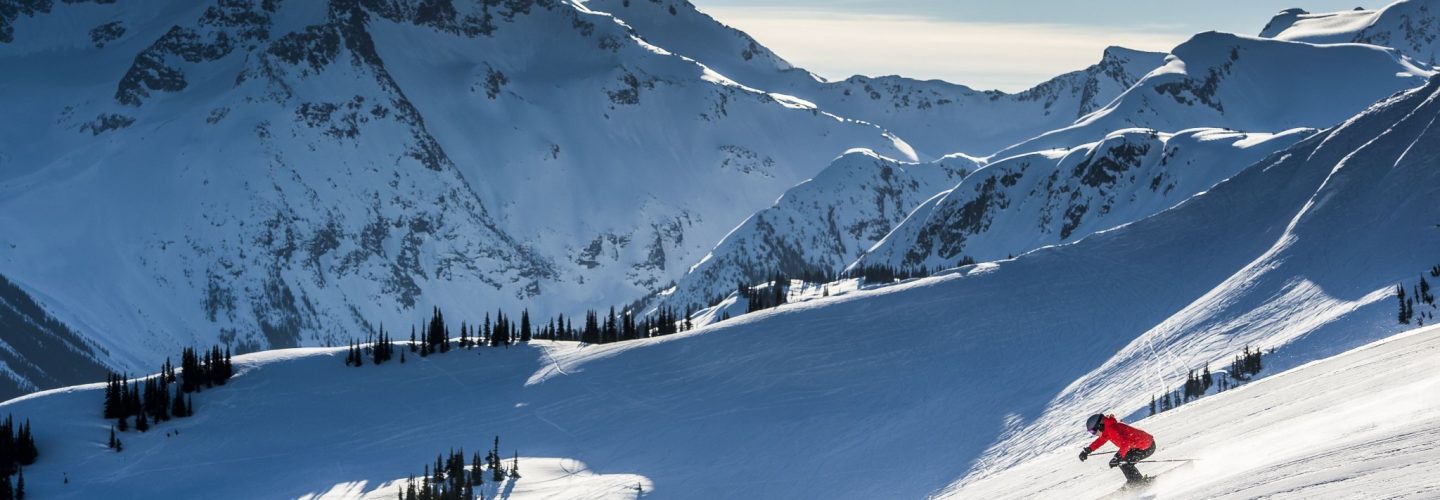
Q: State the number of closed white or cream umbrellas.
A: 0